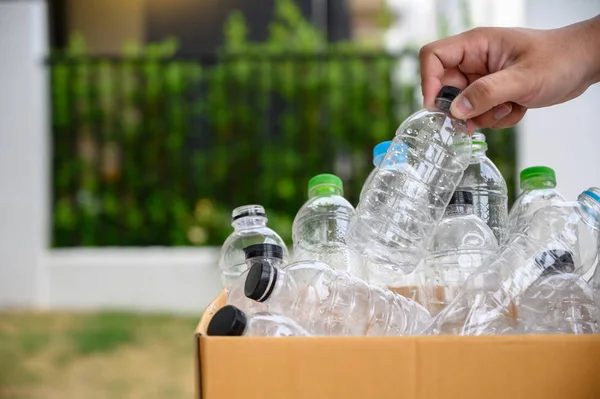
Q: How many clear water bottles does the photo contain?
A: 12